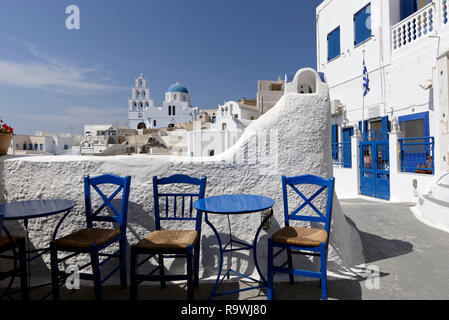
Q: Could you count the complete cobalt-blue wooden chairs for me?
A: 3